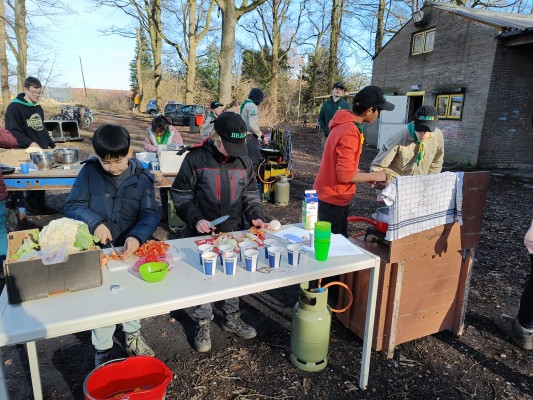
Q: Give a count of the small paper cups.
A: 9